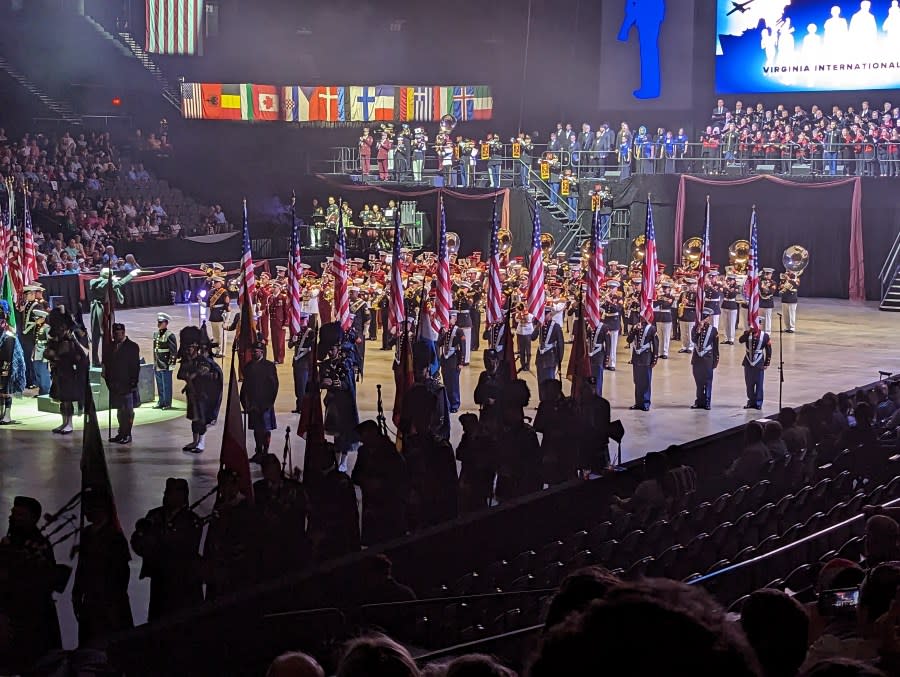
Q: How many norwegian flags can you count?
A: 0